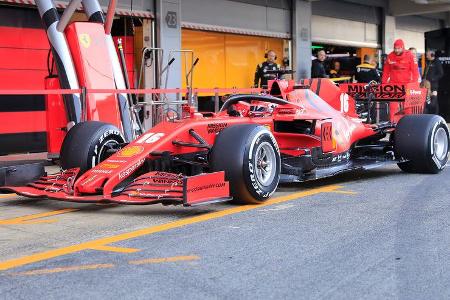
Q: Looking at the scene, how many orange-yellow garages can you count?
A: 1